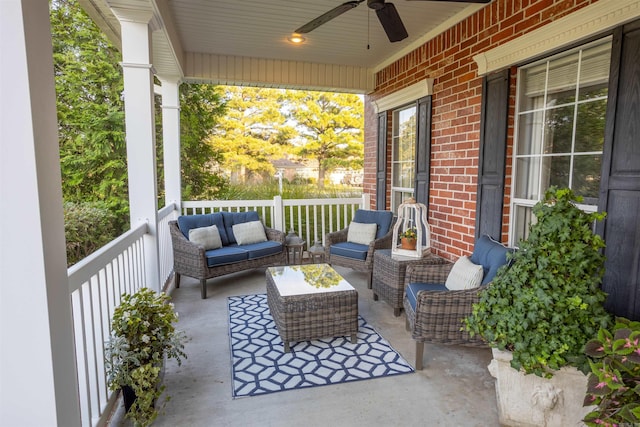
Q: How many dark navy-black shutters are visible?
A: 4